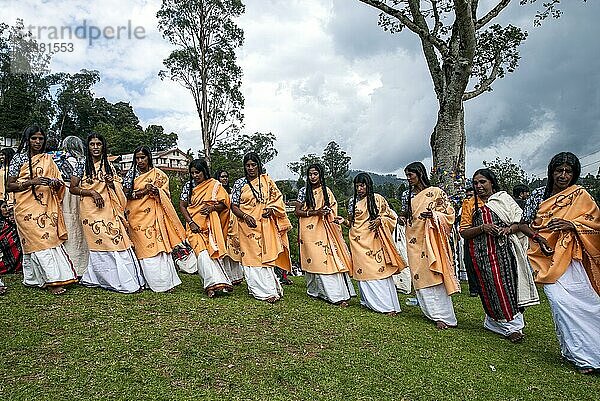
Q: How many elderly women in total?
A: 1